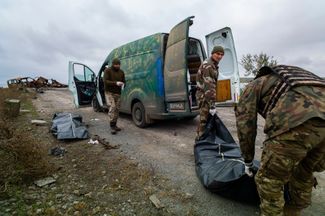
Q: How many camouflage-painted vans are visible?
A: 1